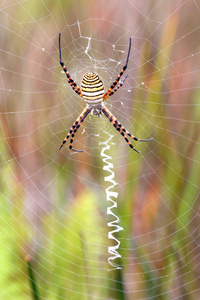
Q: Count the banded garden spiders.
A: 1